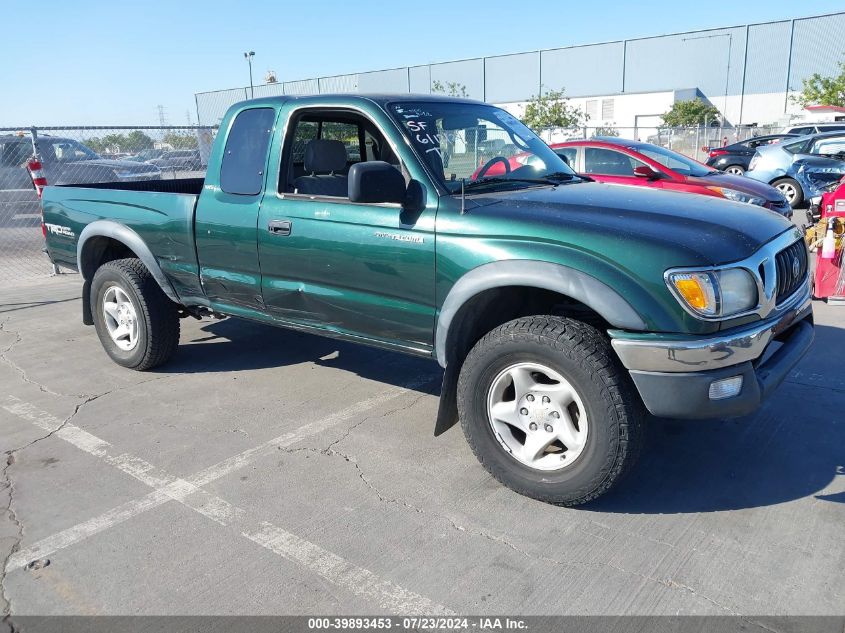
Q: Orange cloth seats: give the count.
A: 0